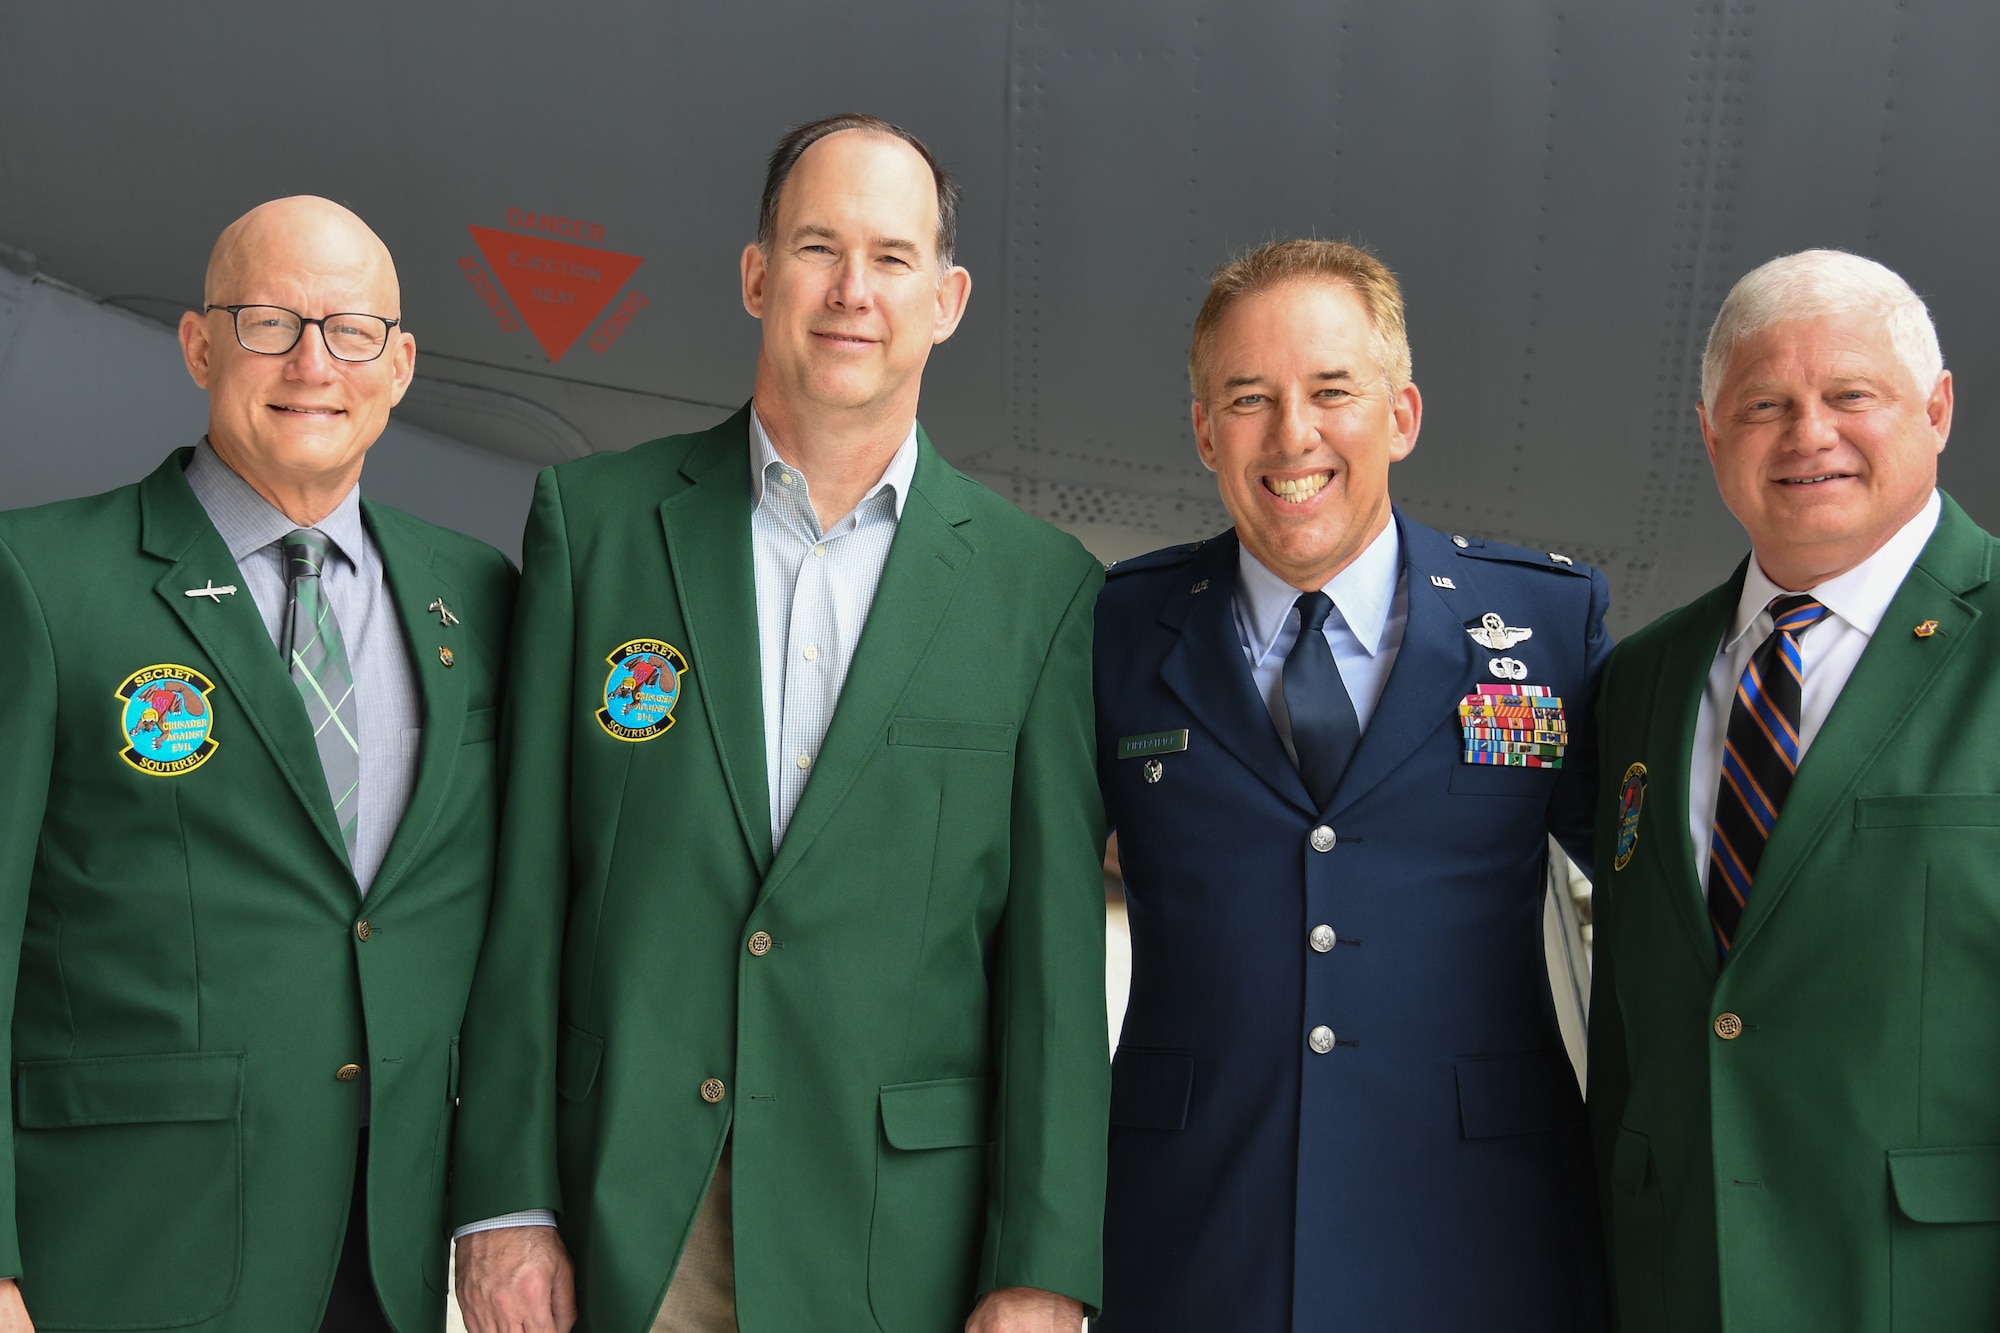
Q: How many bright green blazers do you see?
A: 3